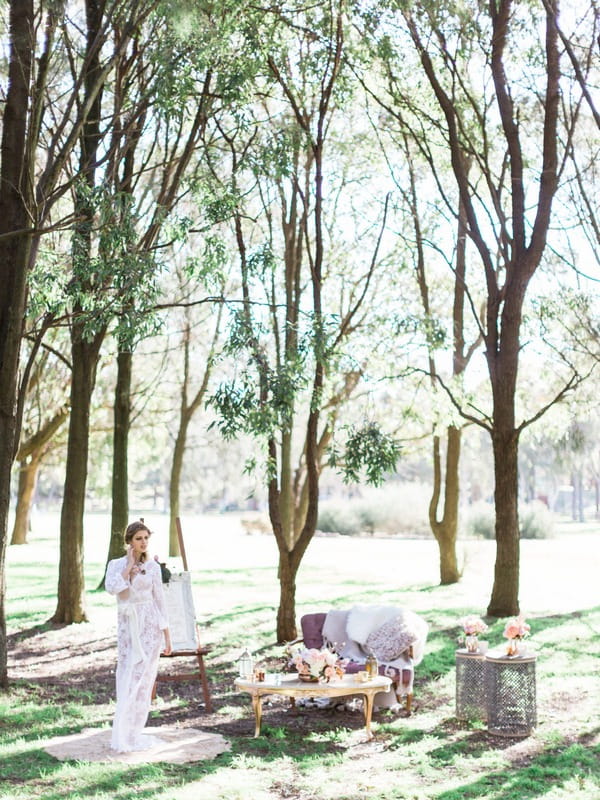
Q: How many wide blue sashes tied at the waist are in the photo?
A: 0